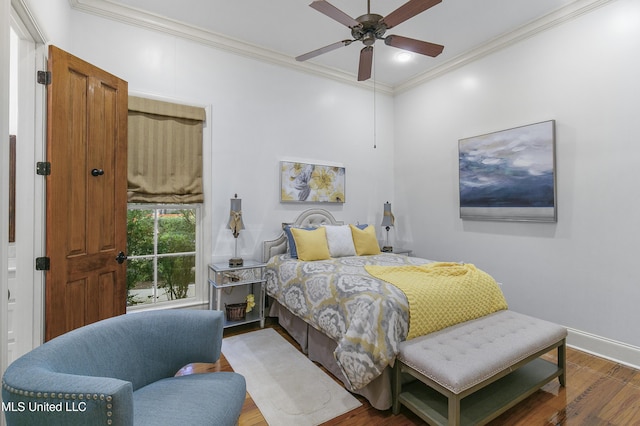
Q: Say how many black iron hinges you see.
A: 3